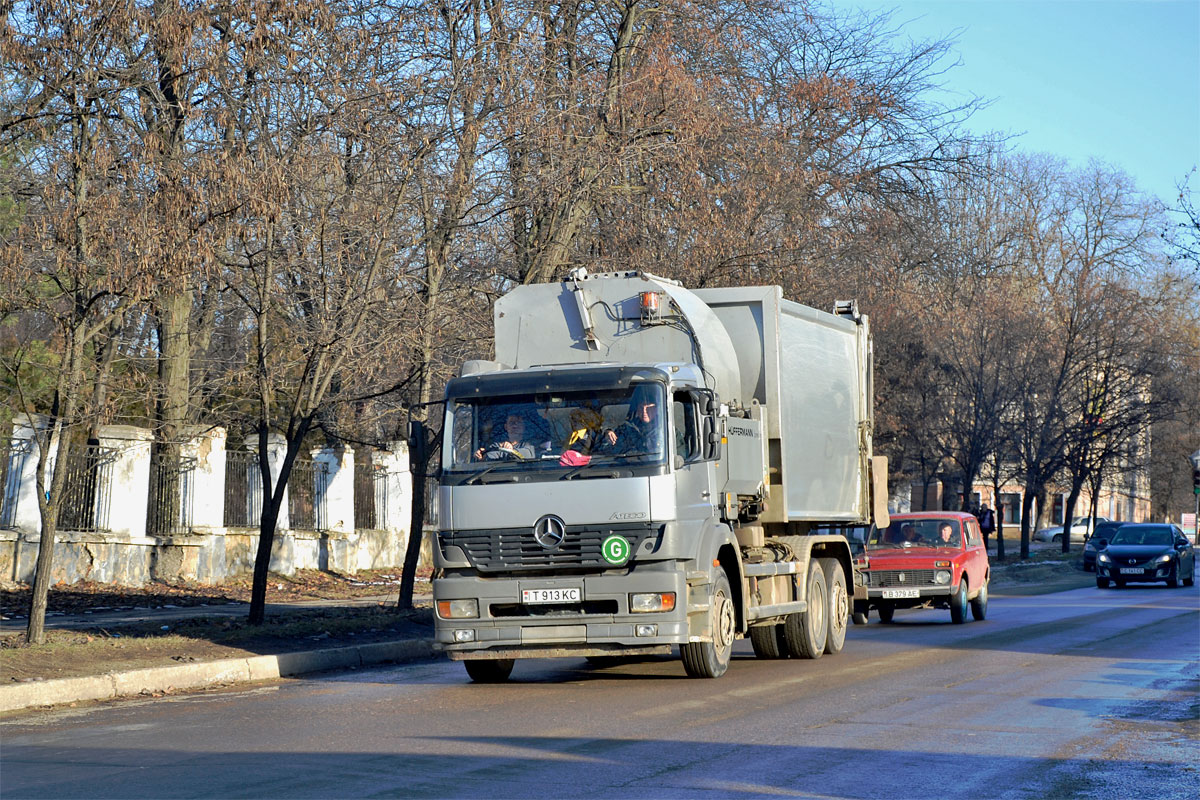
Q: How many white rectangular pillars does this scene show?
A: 6